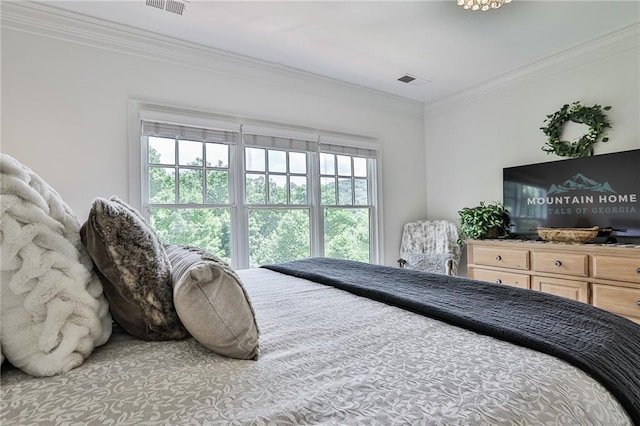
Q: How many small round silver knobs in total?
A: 5